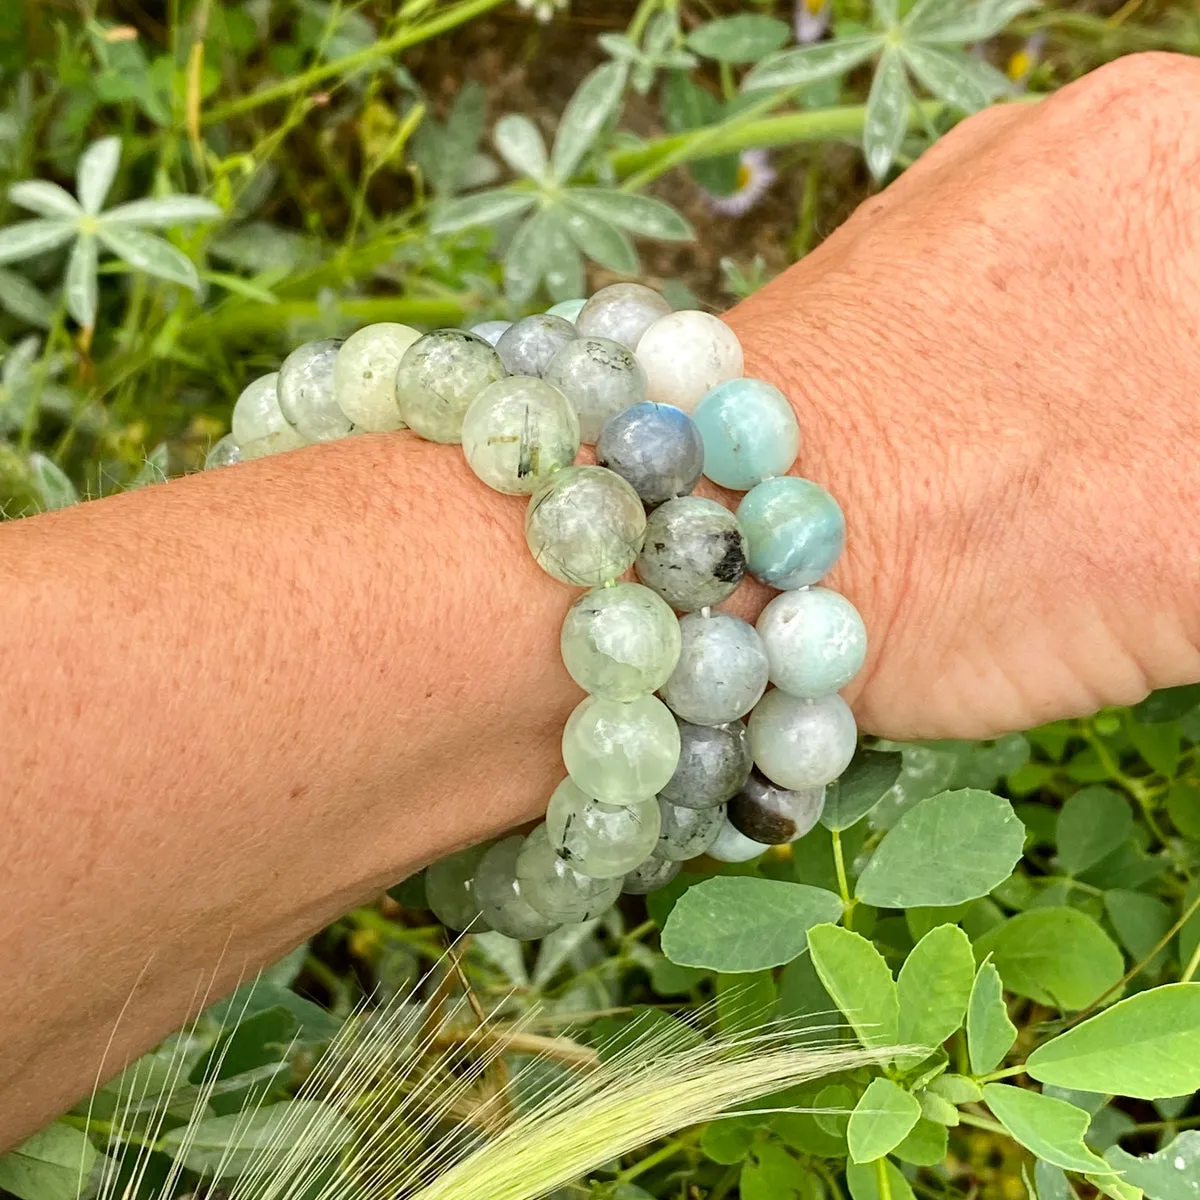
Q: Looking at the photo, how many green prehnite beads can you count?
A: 13